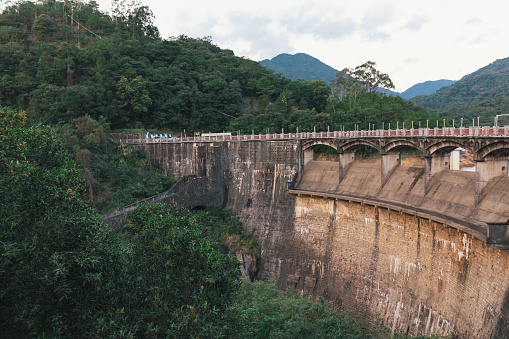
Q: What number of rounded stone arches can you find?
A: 5